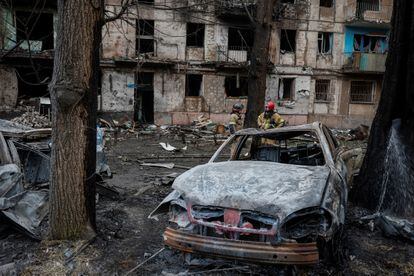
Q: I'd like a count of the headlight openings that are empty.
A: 2